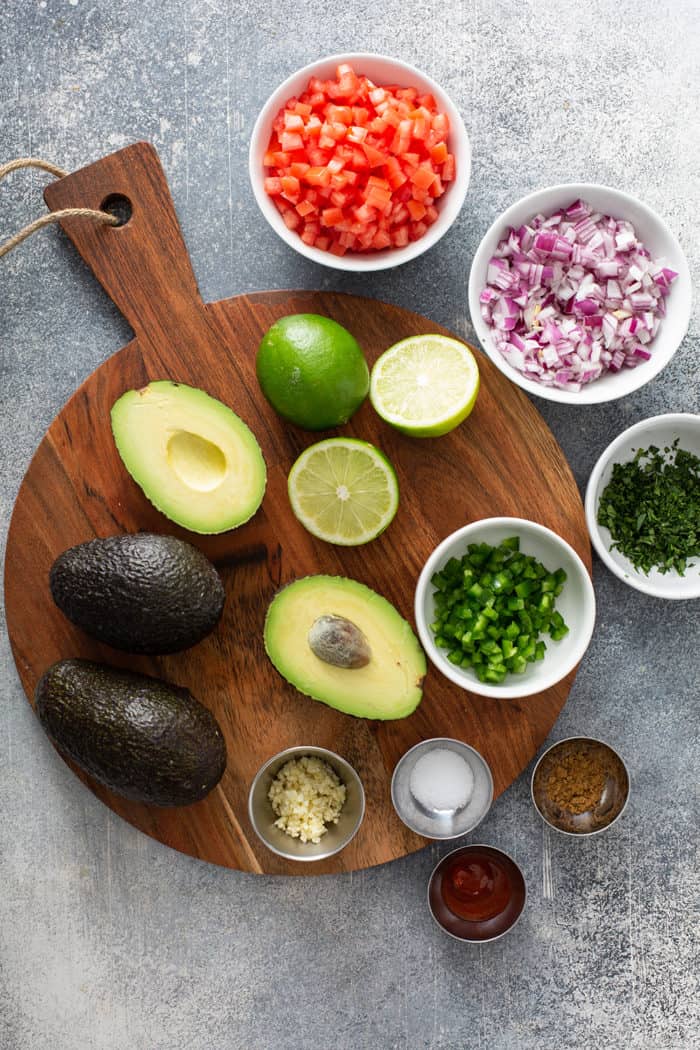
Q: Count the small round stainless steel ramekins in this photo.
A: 4